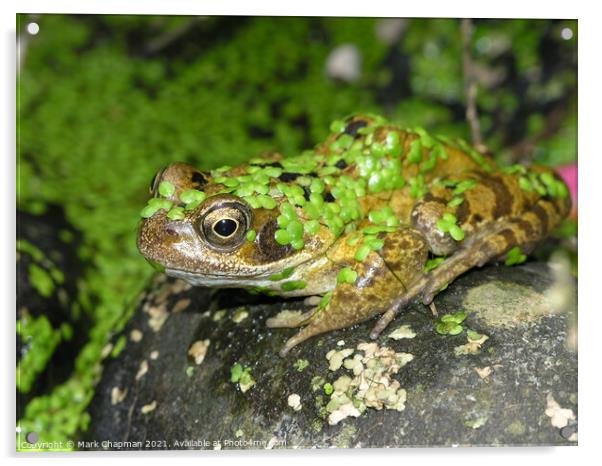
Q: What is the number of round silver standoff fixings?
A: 4